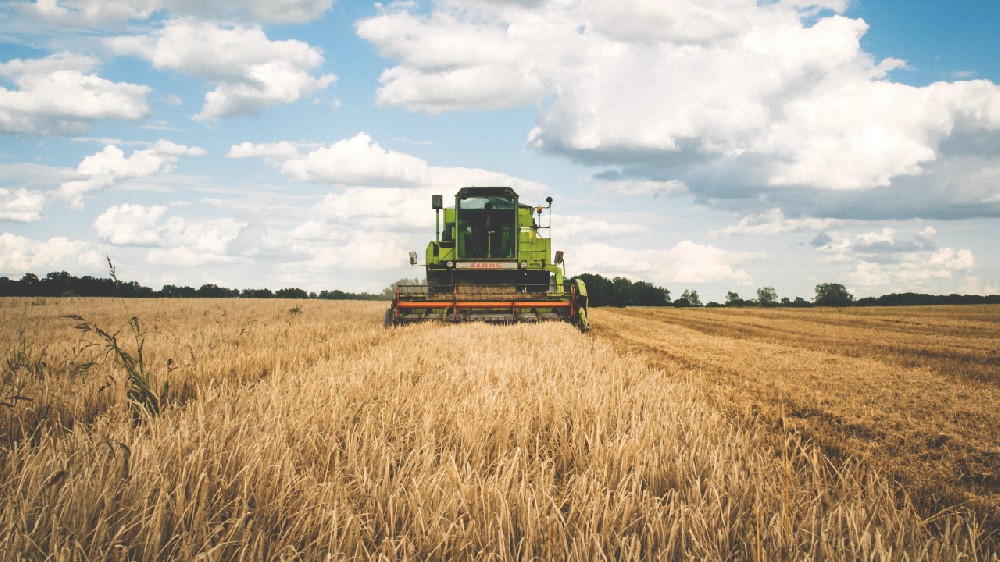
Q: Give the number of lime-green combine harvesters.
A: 1